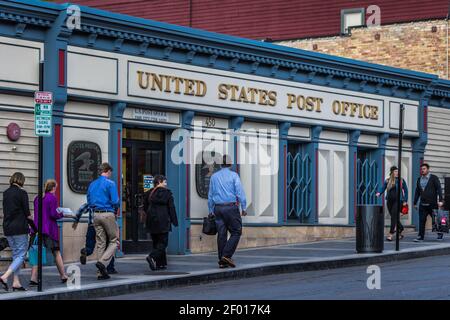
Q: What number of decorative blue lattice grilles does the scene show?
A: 2